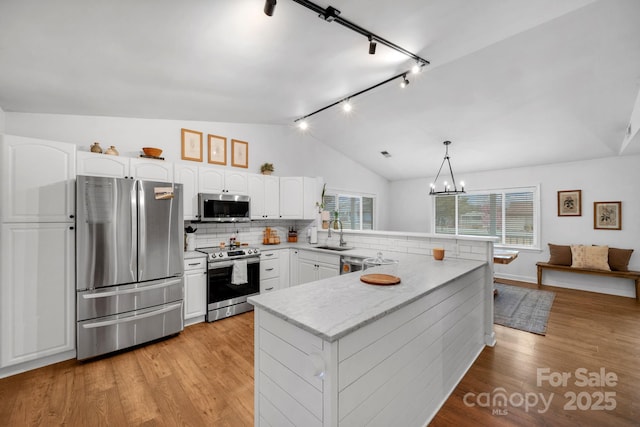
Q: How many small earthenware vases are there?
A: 2